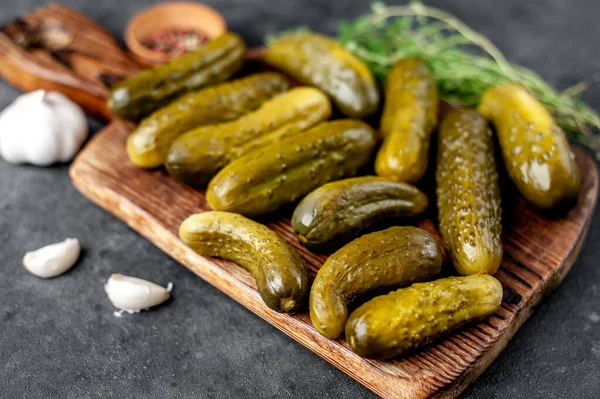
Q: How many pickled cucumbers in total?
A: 12